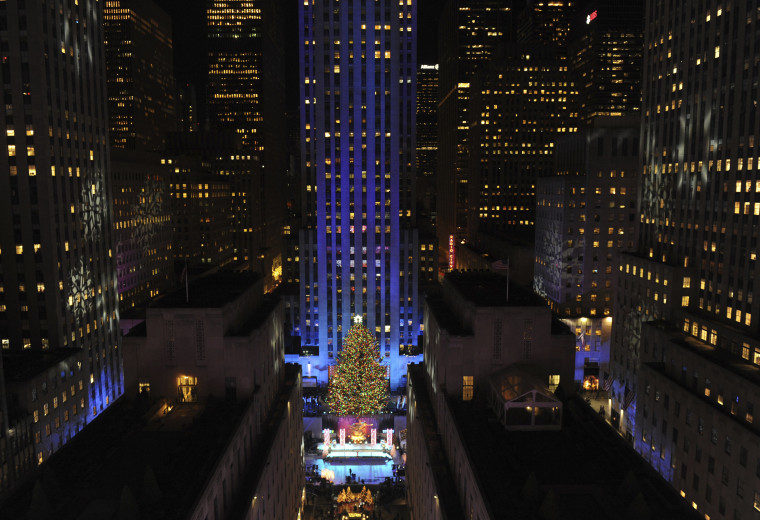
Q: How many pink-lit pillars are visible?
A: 4